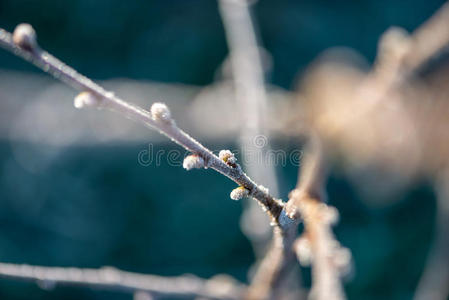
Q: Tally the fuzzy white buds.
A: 6